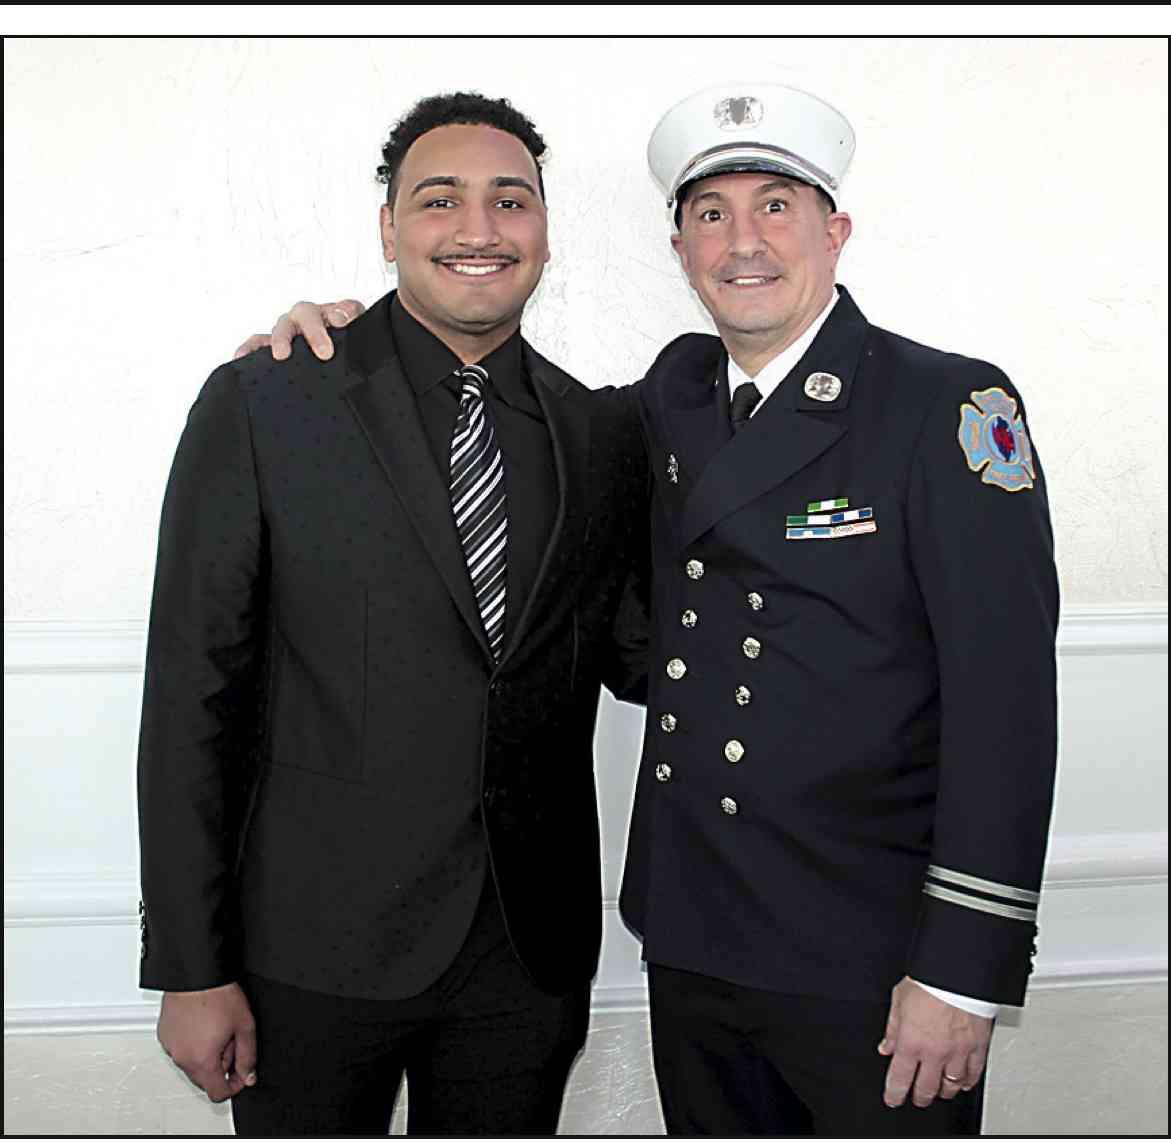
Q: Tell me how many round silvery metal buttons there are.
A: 10